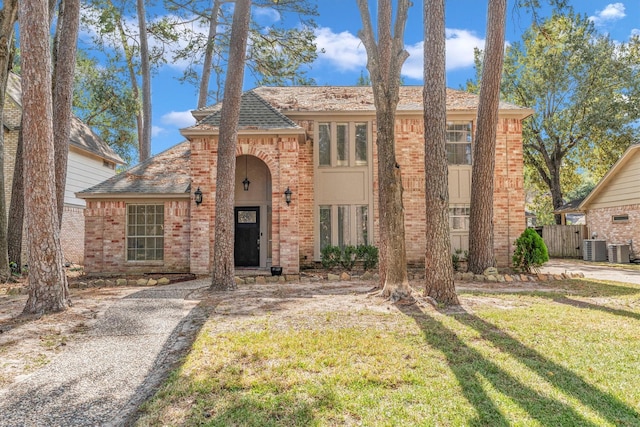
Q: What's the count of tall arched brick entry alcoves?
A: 1